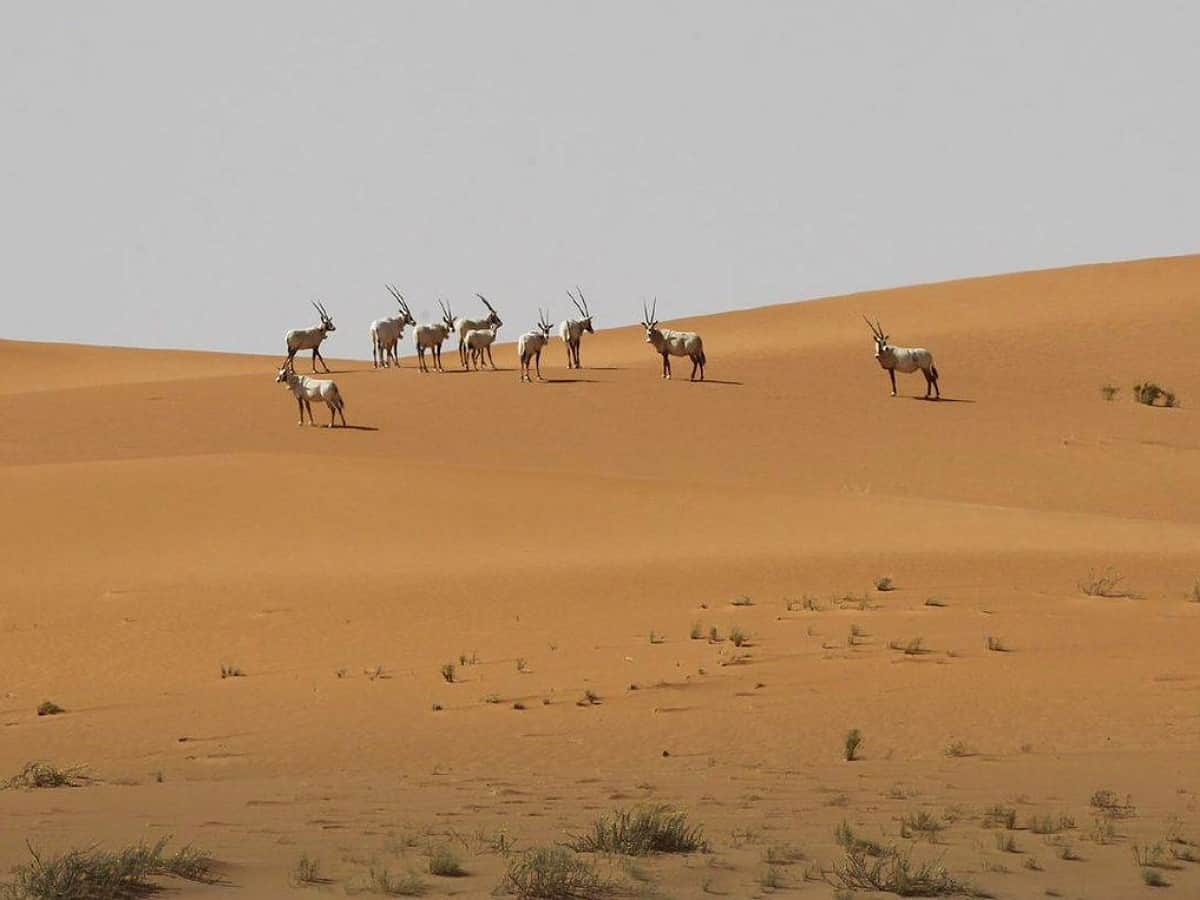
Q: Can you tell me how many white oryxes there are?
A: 10